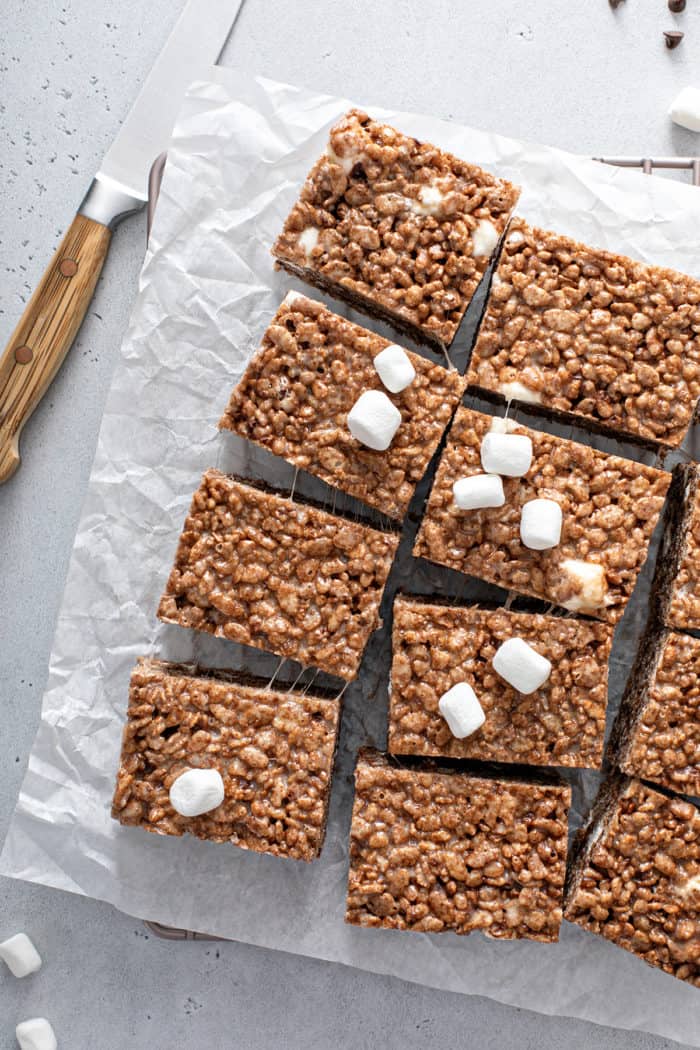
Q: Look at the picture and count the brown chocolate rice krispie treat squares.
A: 11